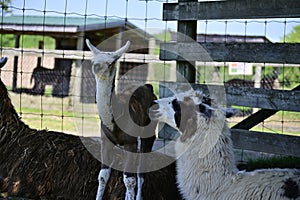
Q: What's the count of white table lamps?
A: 0